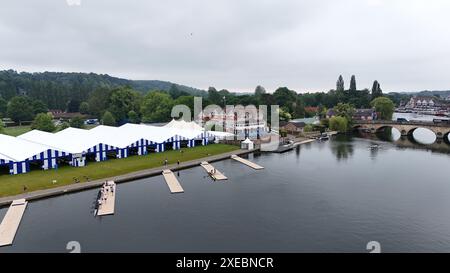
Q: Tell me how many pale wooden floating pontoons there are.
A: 5